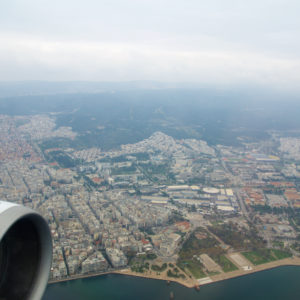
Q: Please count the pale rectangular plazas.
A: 2